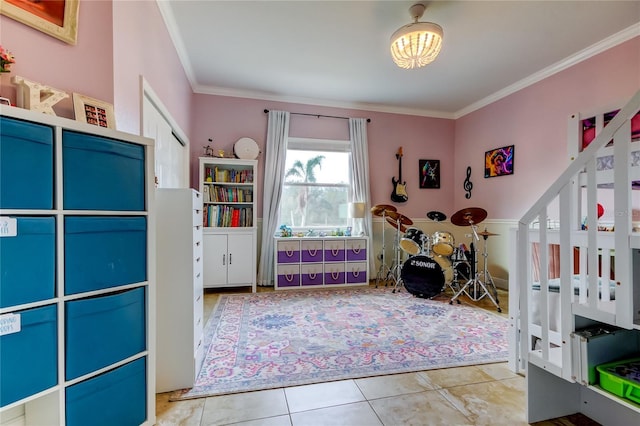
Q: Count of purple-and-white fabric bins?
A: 8